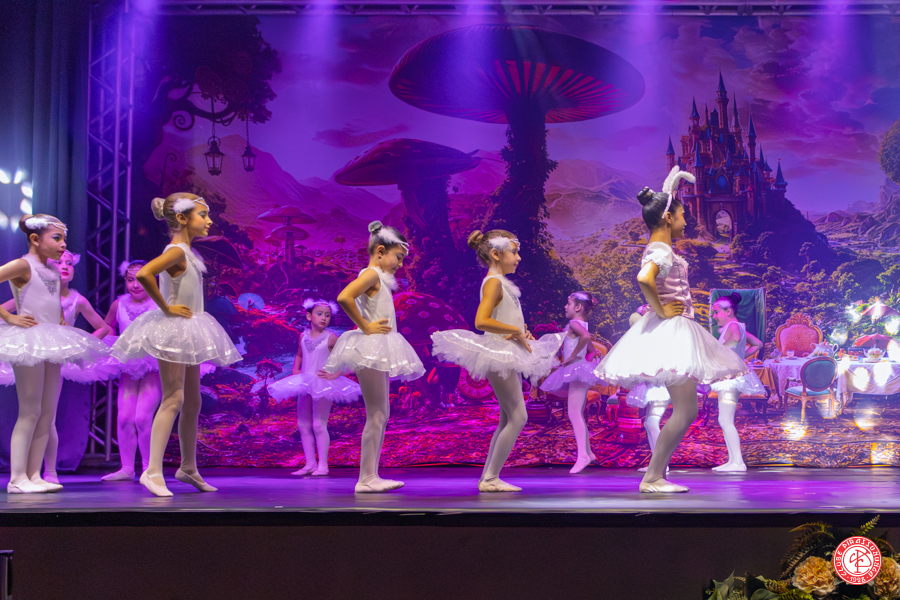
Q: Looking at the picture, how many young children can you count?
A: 11